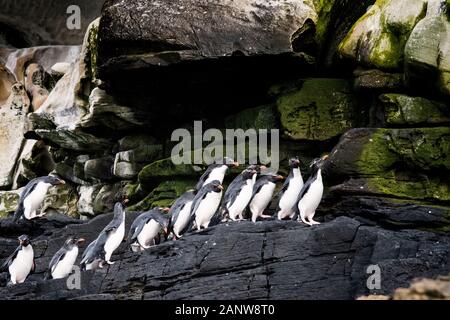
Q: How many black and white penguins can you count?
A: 12